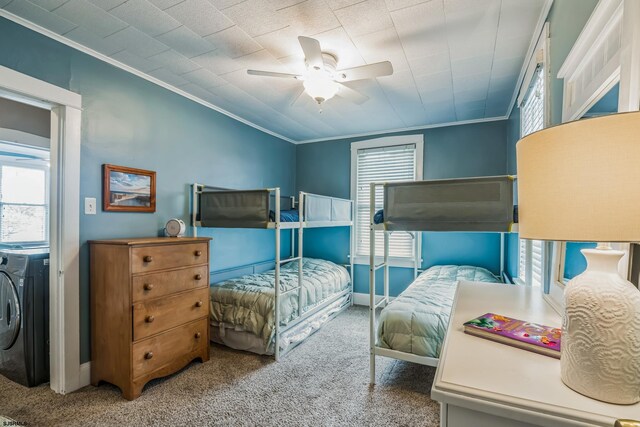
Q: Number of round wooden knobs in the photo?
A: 8